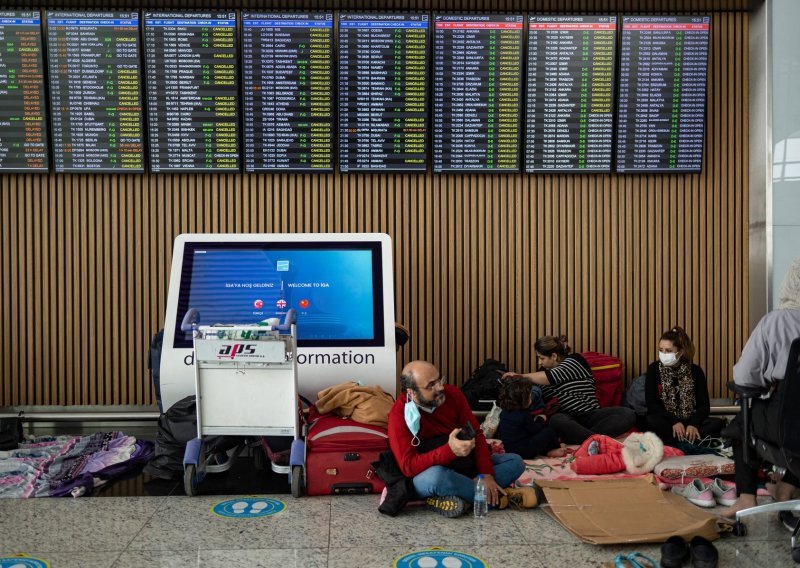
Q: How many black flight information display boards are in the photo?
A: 8